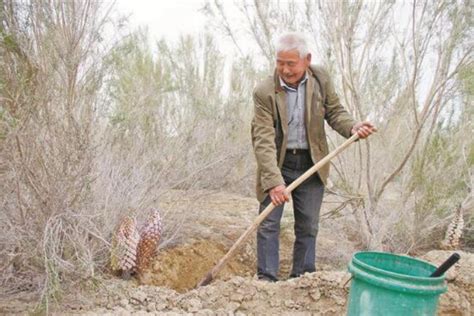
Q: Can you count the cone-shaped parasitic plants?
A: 3